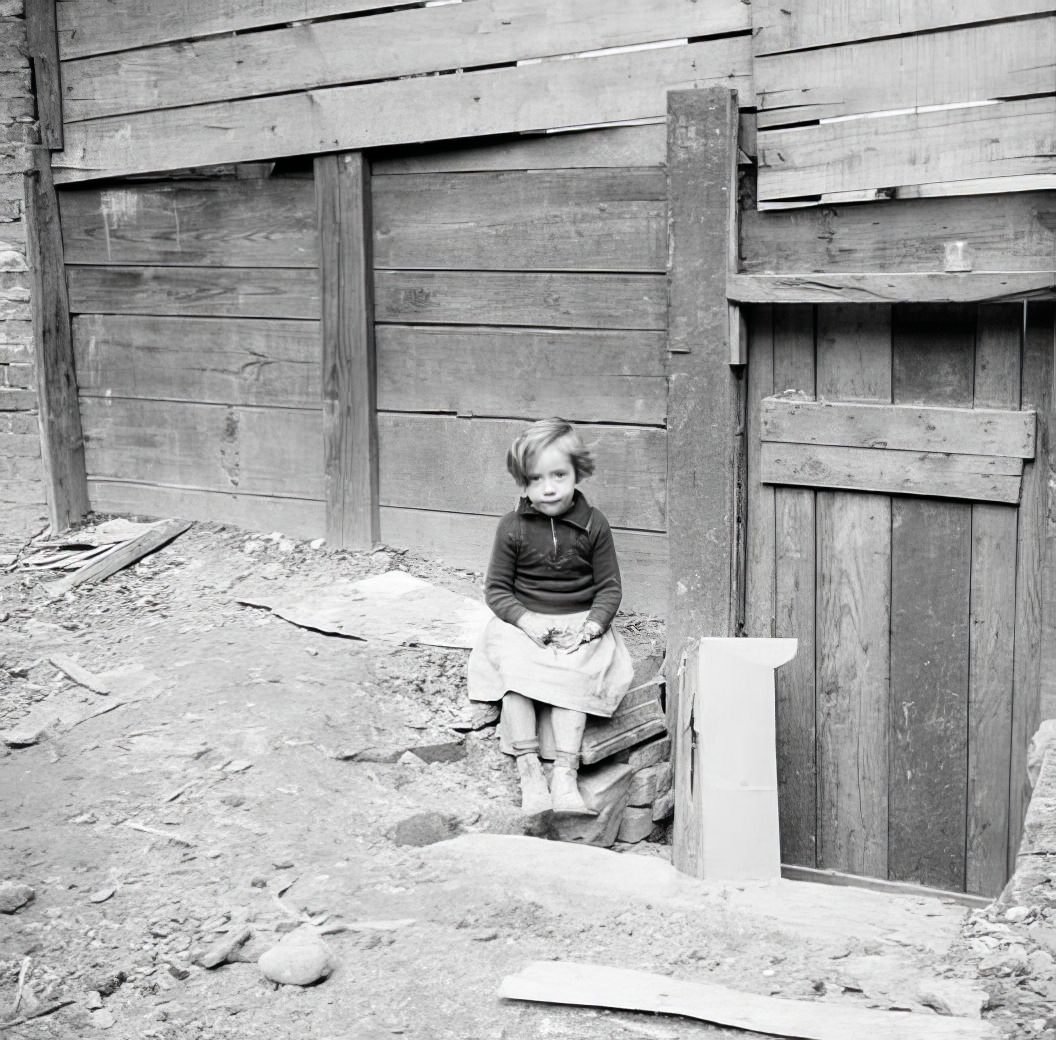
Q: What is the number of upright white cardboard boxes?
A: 1